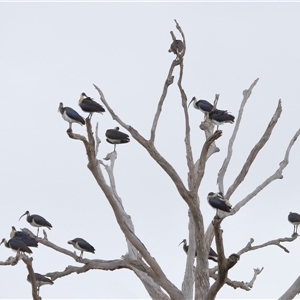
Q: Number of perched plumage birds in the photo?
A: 14